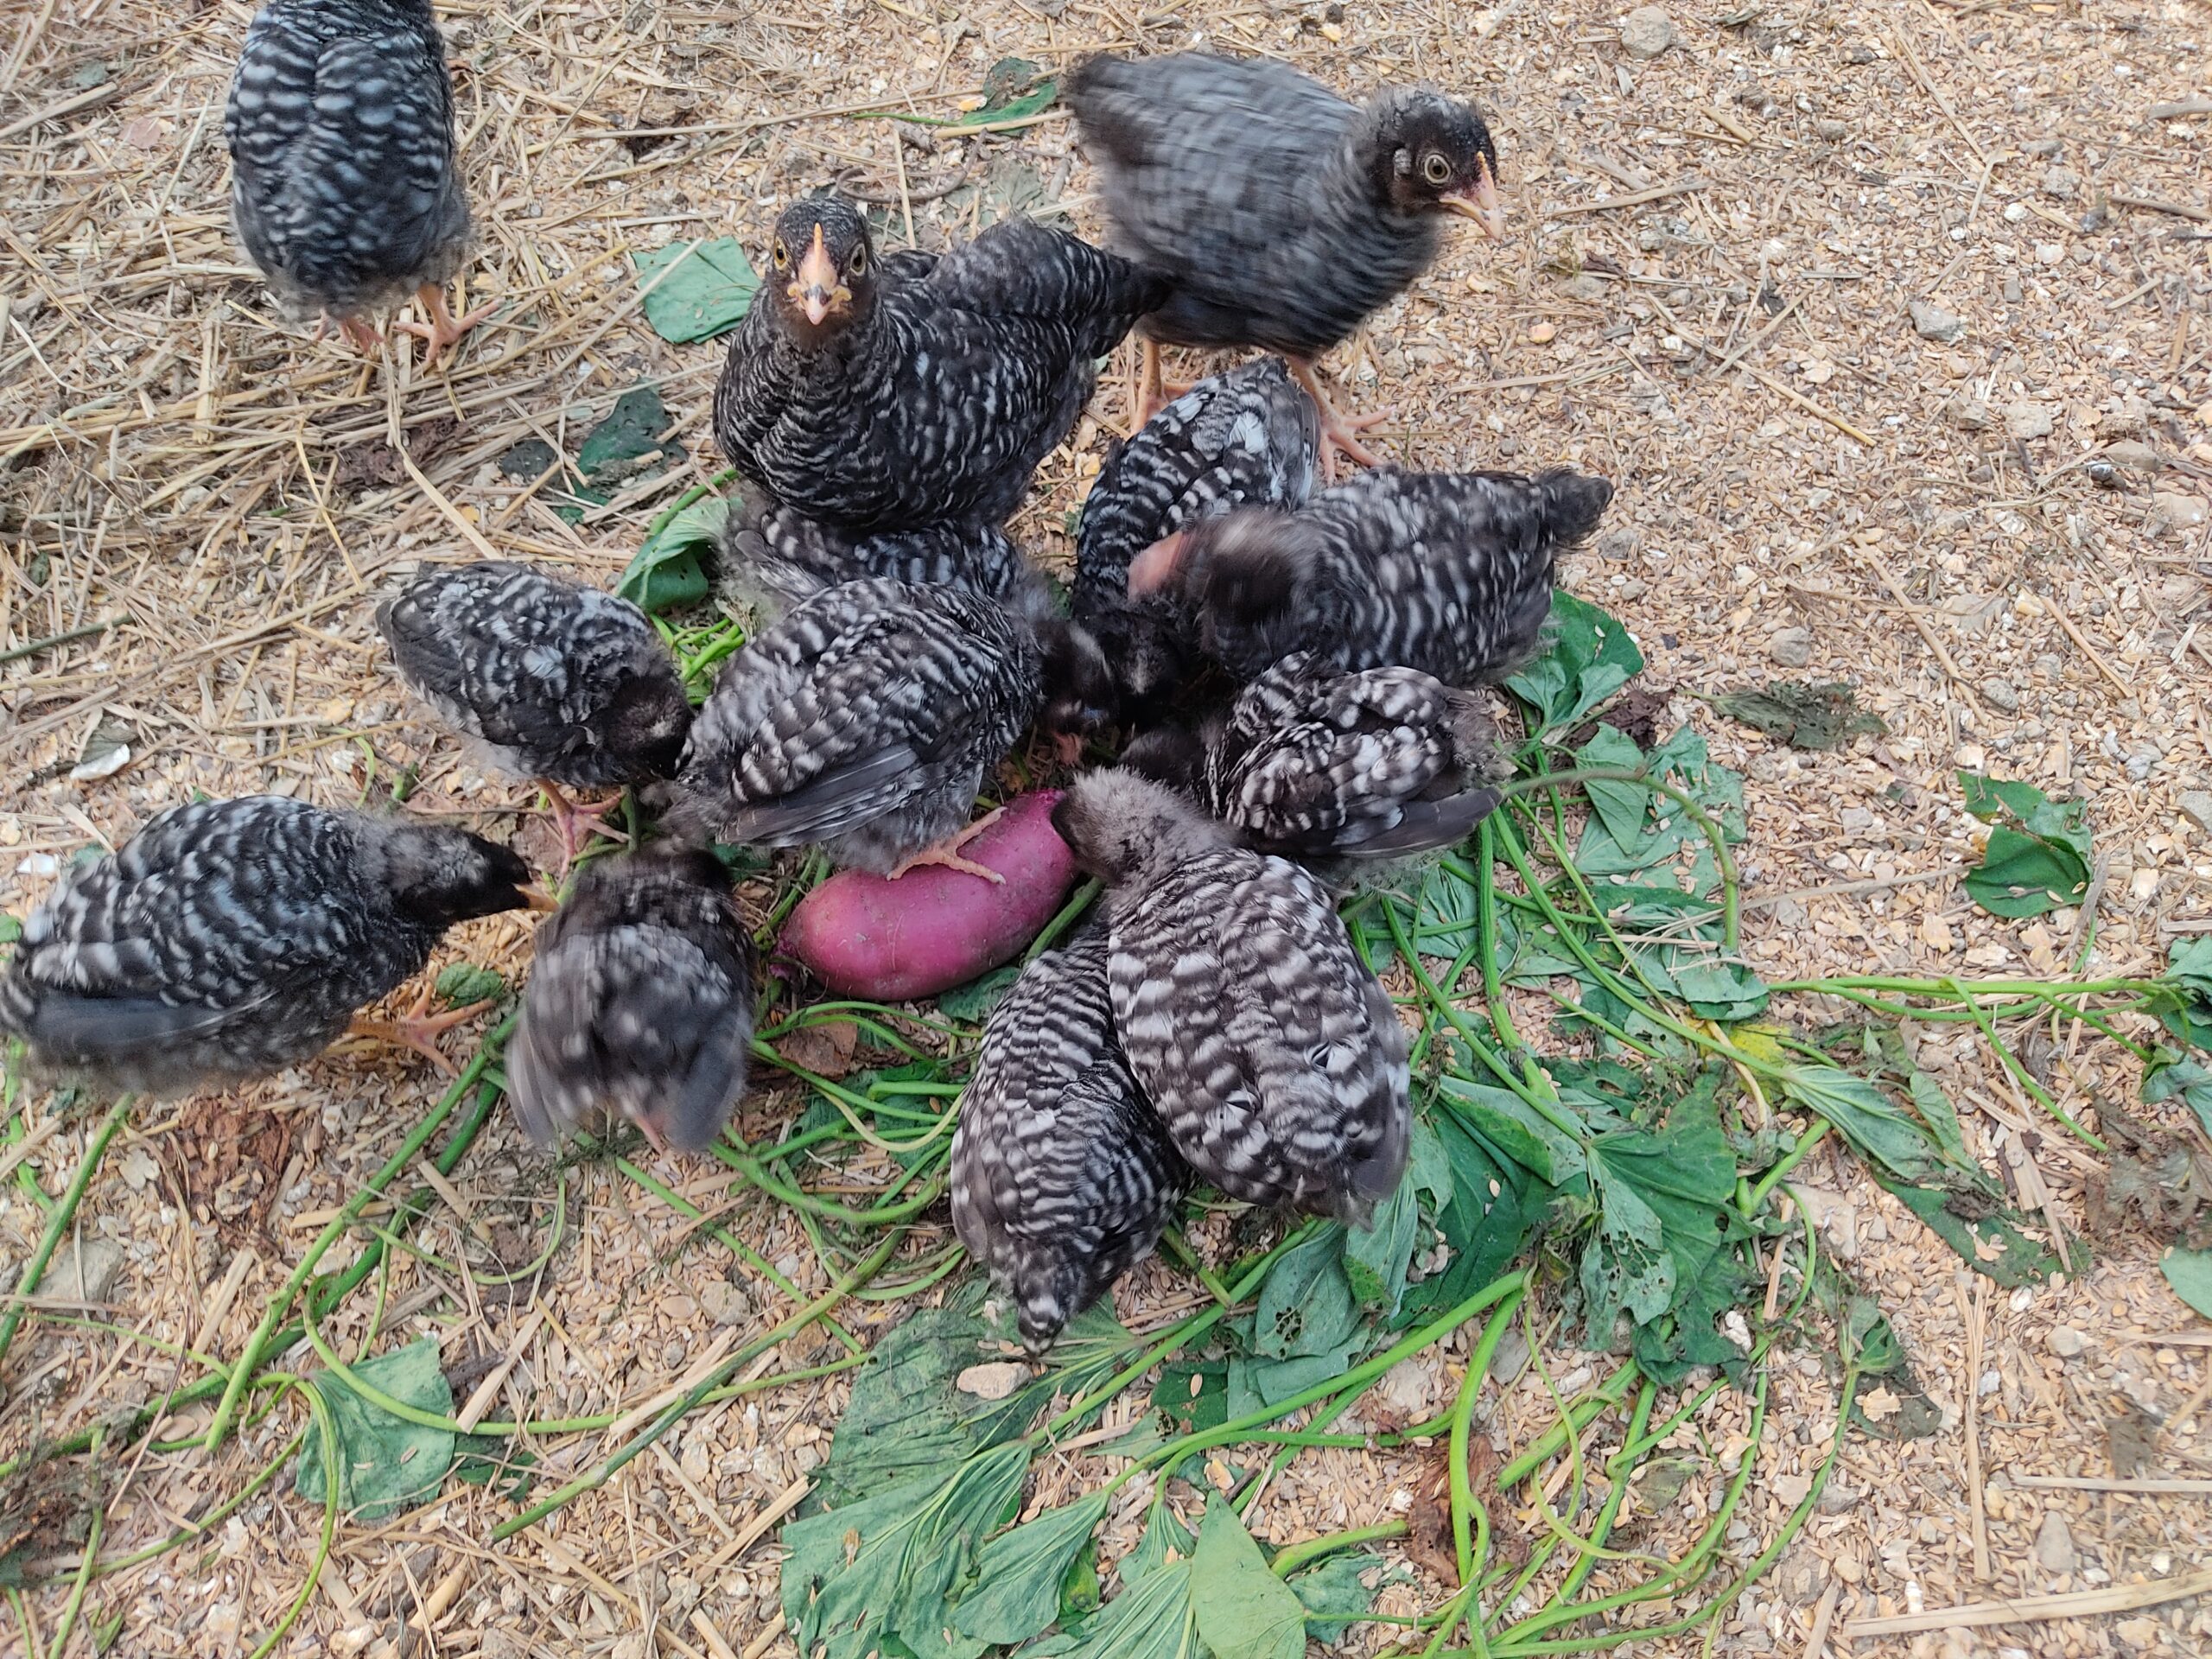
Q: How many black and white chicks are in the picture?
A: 13